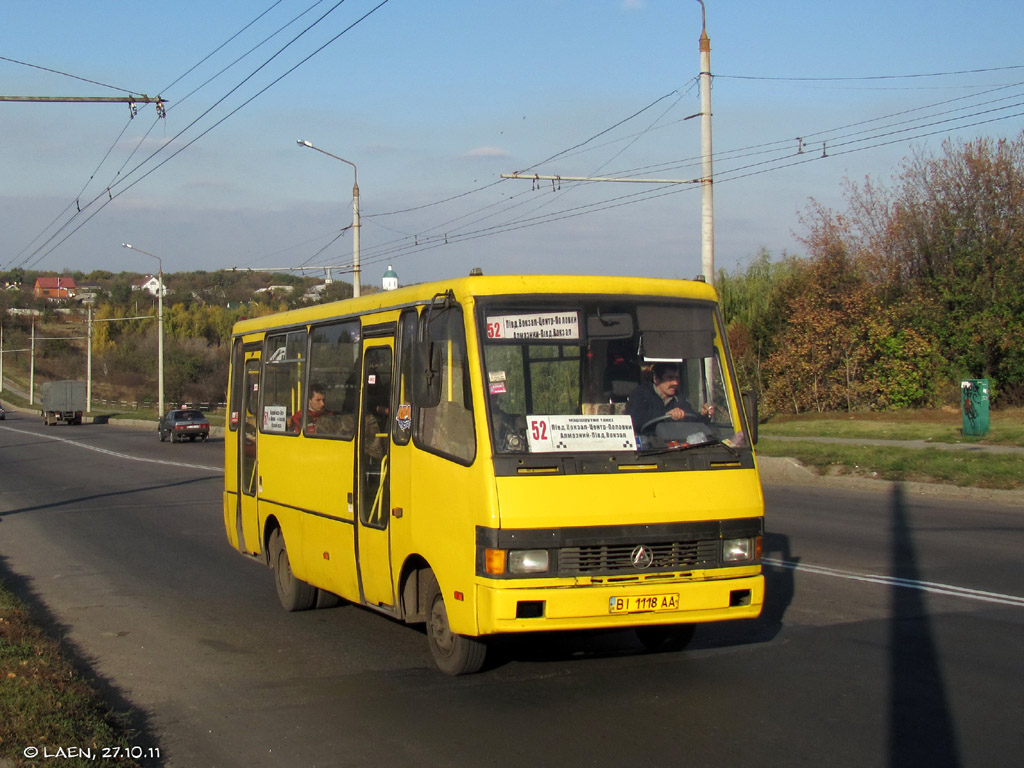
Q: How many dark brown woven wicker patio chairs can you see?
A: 0